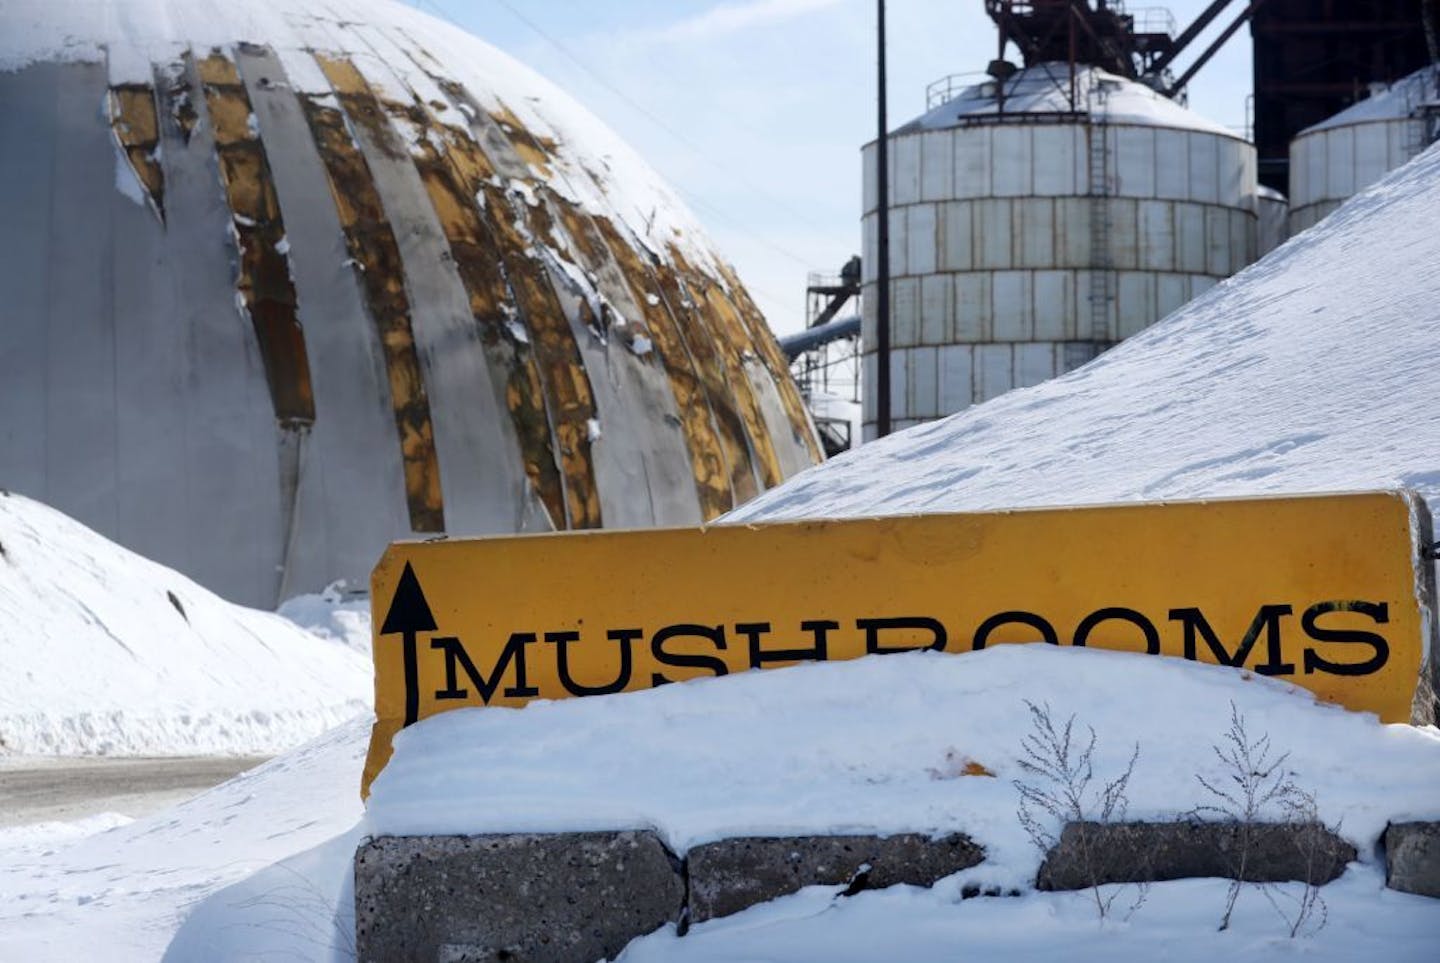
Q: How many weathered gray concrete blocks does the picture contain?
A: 4